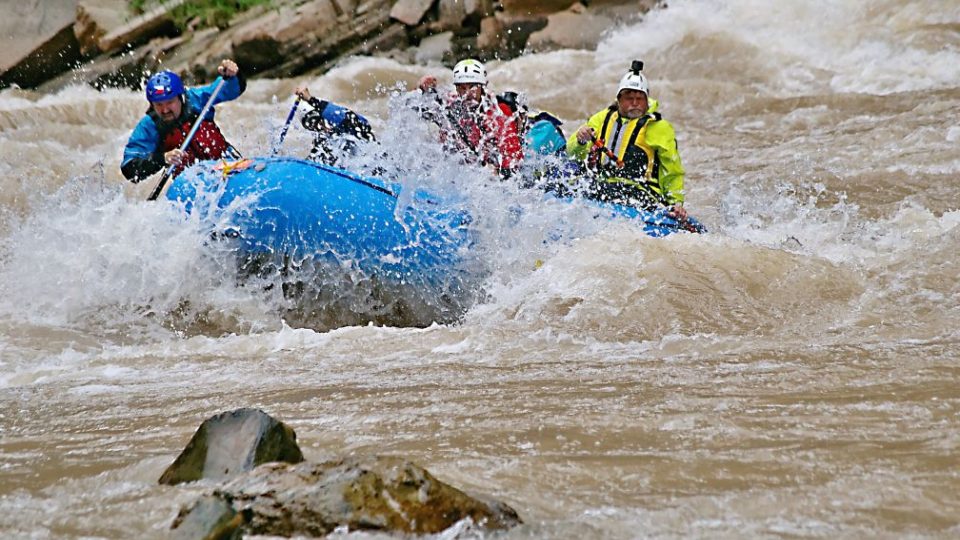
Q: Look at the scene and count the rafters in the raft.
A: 5